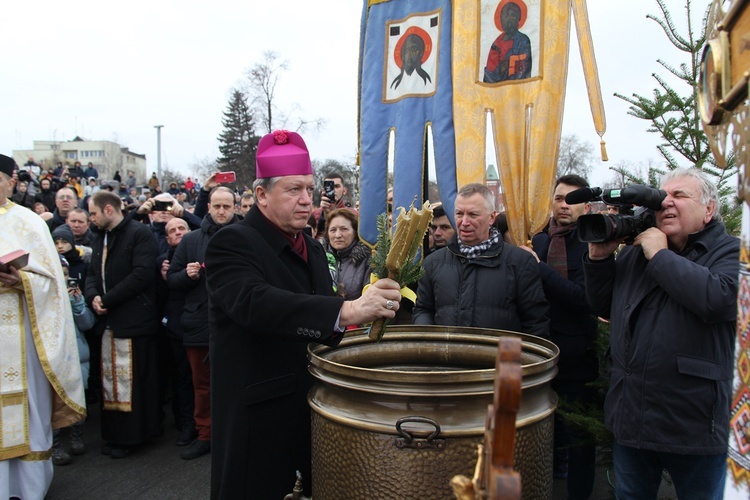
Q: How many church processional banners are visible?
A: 2